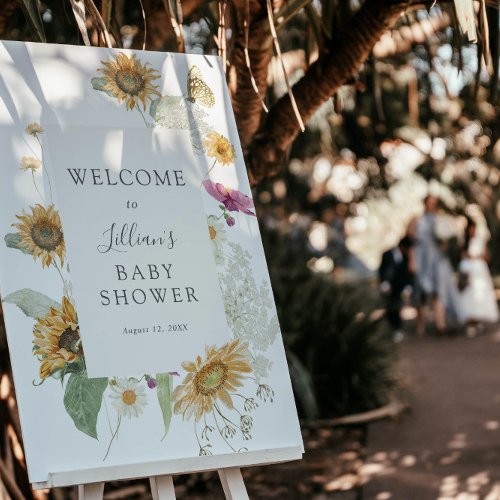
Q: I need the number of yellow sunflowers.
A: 4